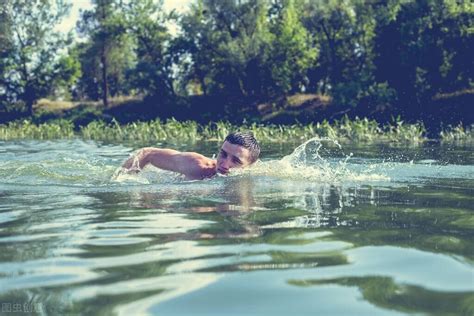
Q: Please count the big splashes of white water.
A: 1